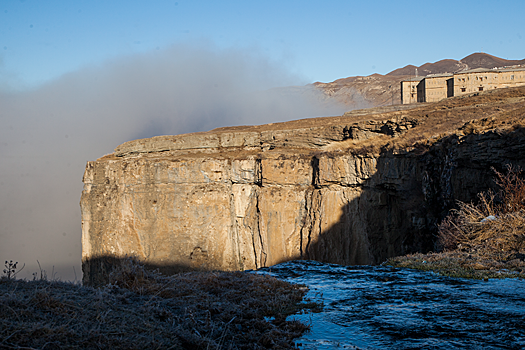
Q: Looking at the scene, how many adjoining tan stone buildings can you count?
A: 3